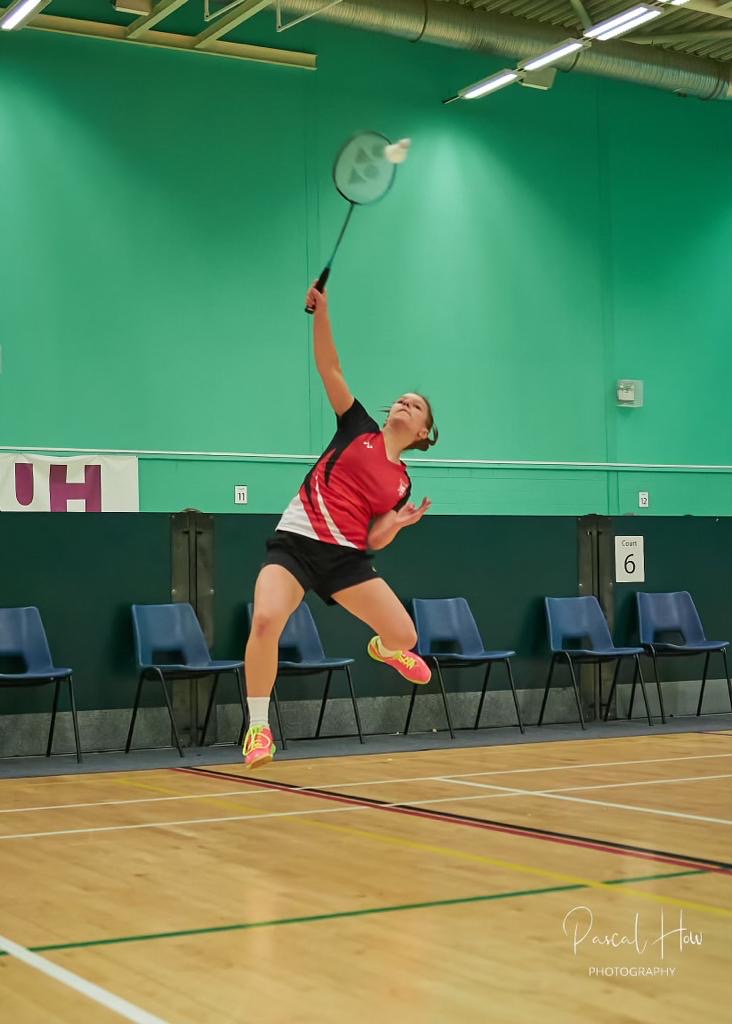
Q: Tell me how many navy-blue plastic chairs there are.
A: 6